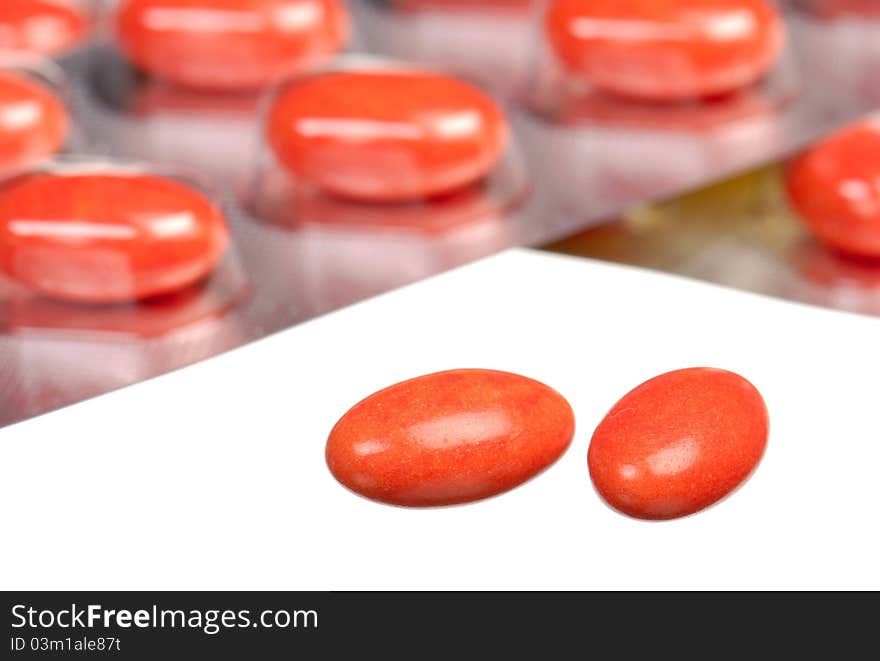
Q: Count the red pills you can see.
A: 9